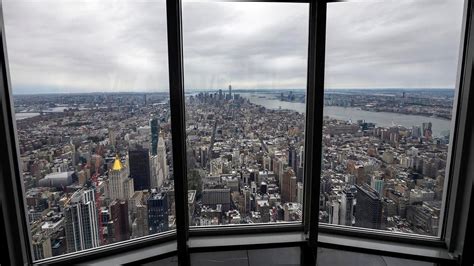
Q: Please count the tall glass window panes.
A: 3